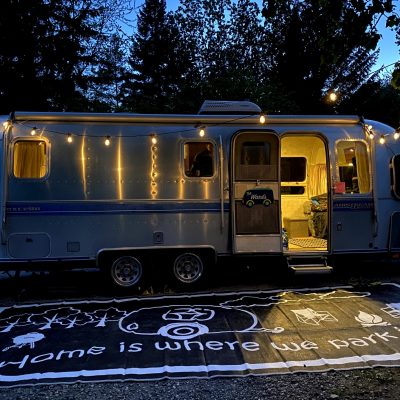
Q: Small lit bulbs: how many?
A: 12